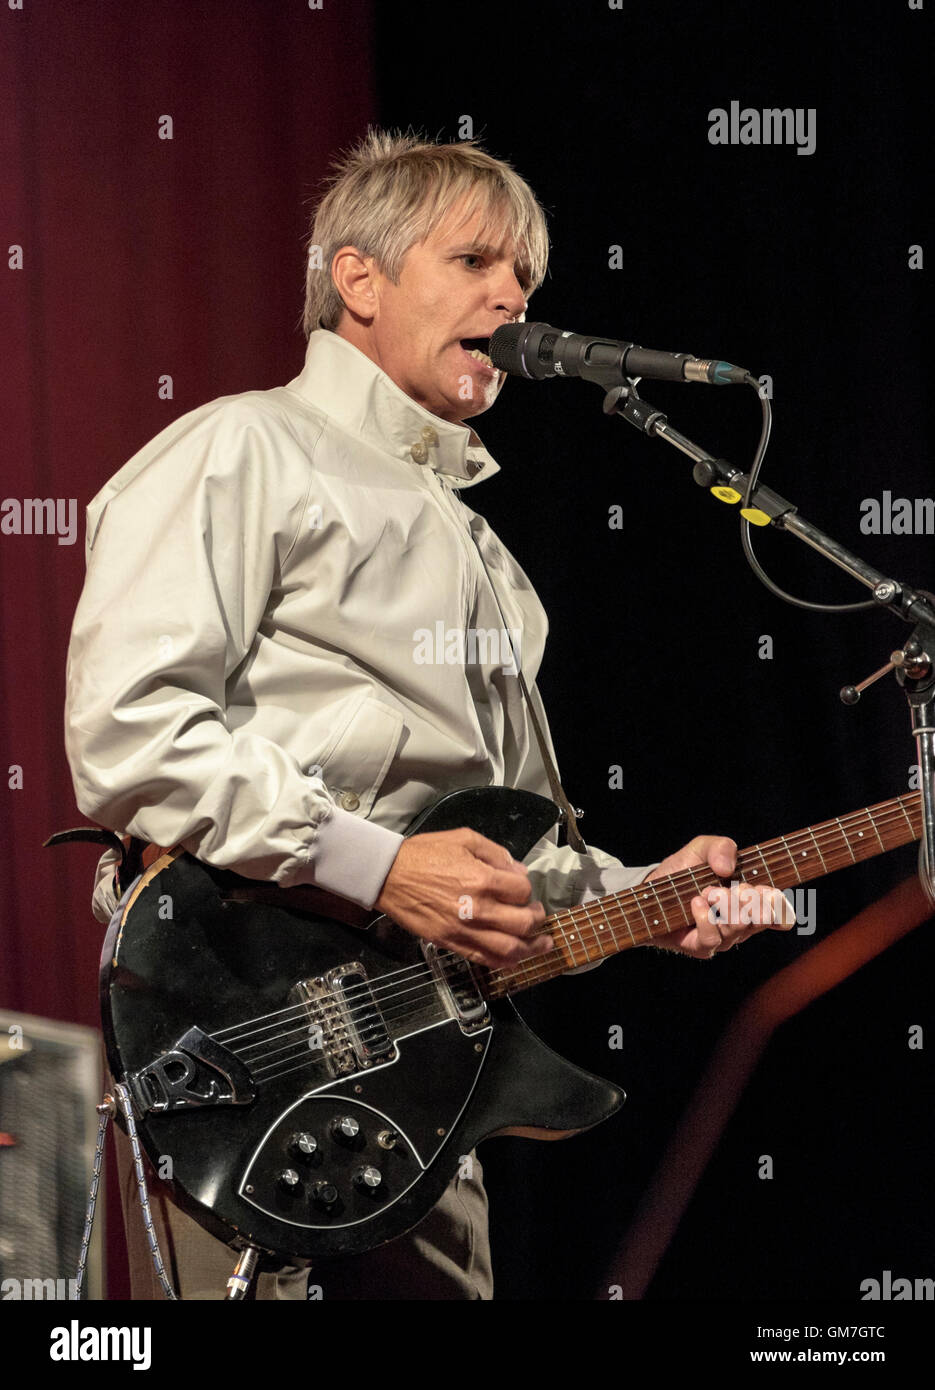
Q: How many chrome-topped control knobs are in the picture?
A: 4